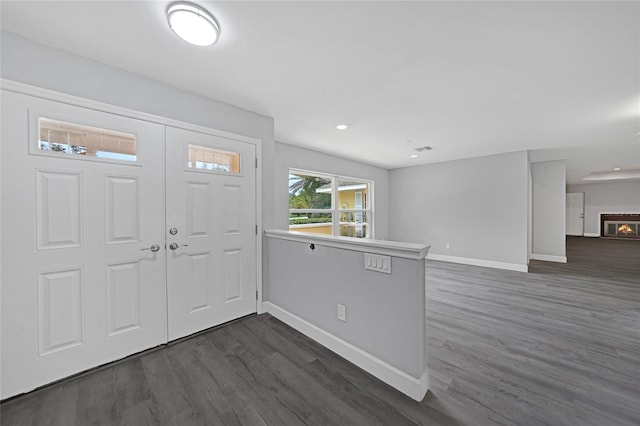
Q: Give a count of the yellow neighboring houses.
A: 1